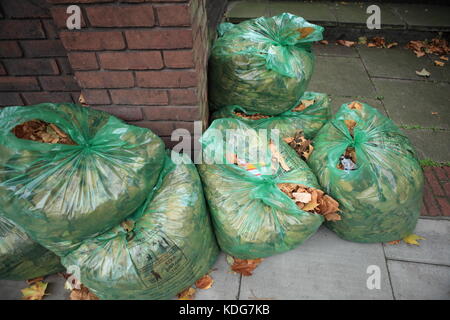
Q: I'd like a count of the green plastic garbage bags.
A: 7